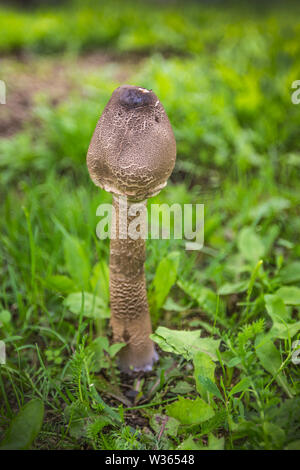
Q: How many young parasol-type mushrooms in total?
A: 1